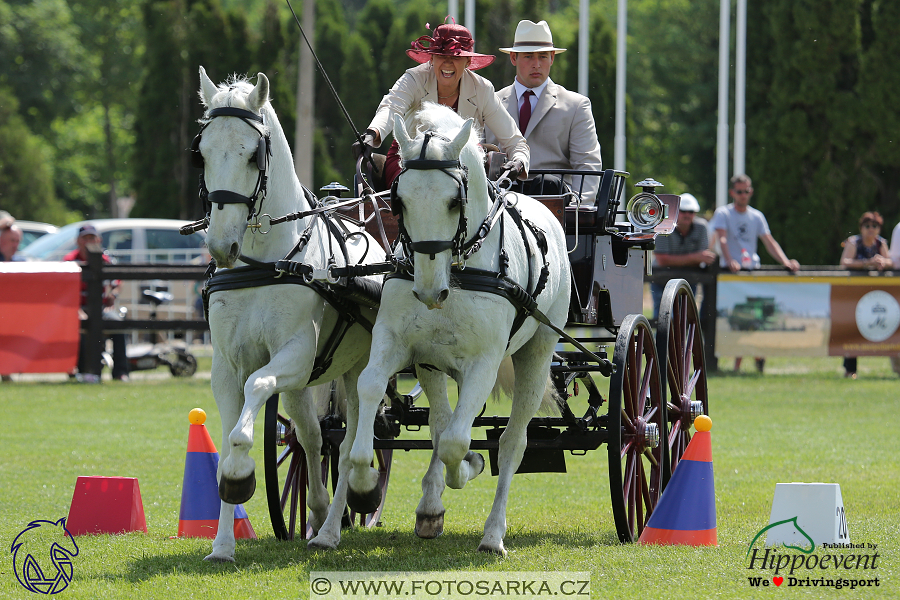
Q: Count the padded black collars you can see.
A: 2